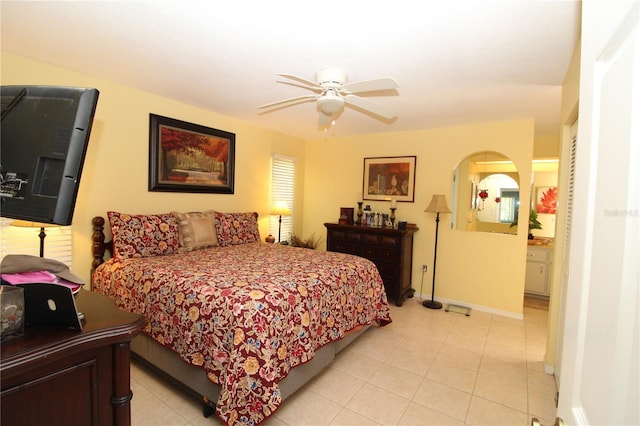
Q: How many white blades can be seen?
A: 5